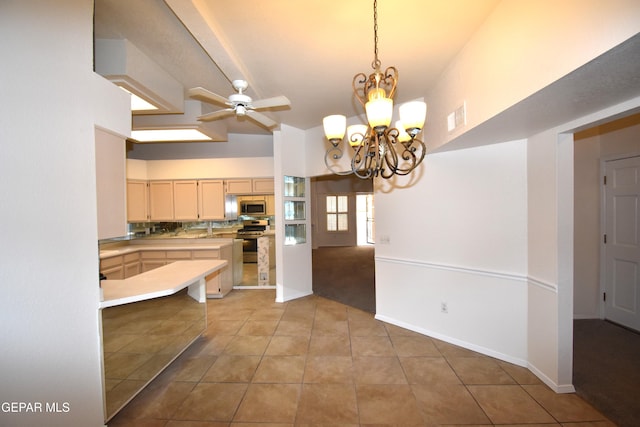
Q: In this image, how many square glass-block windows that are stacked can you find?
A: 3